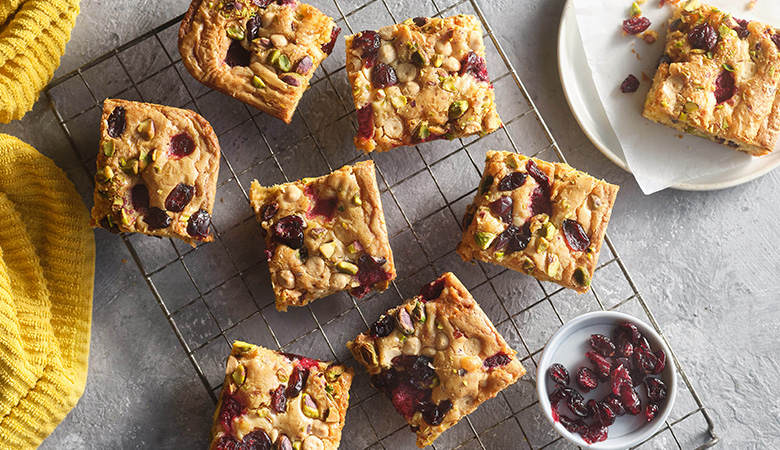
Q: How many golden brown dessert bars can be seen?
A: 8